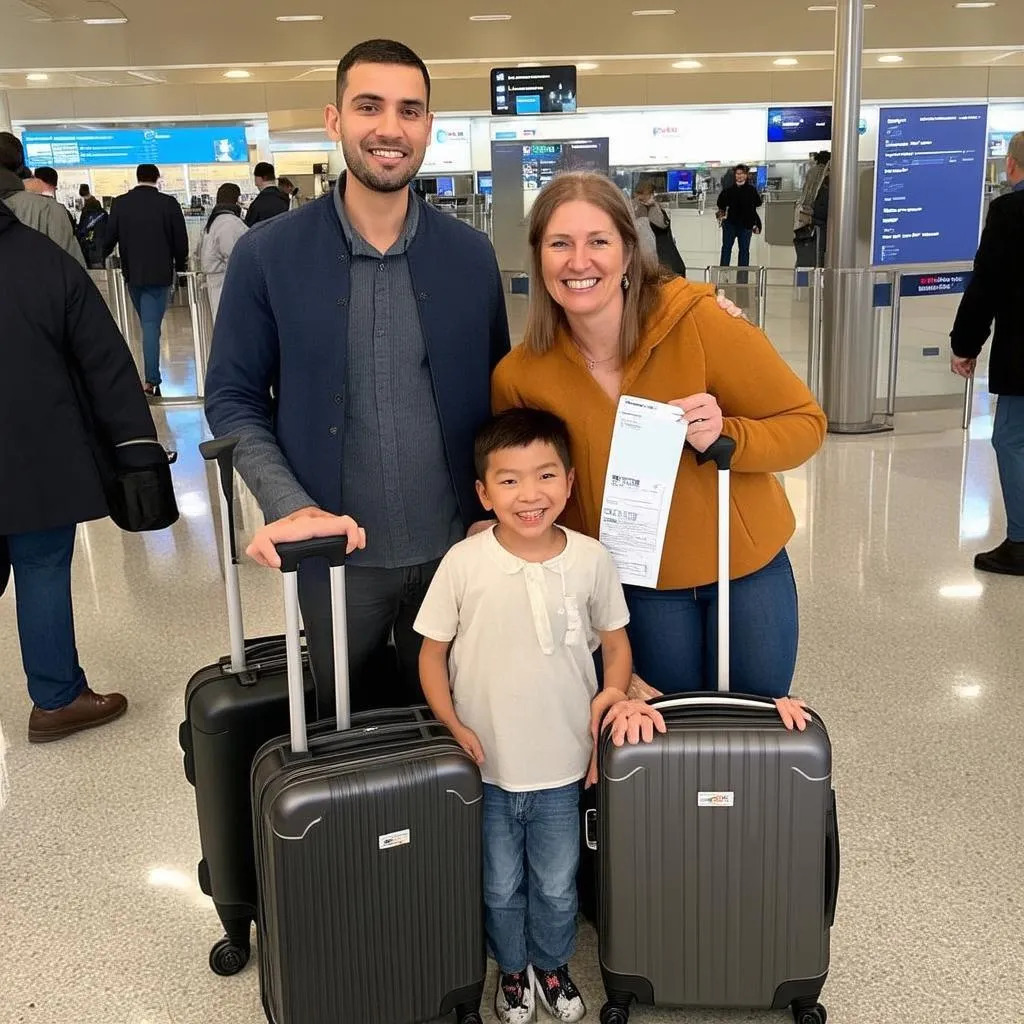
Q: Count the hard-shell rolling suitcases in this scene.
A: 3